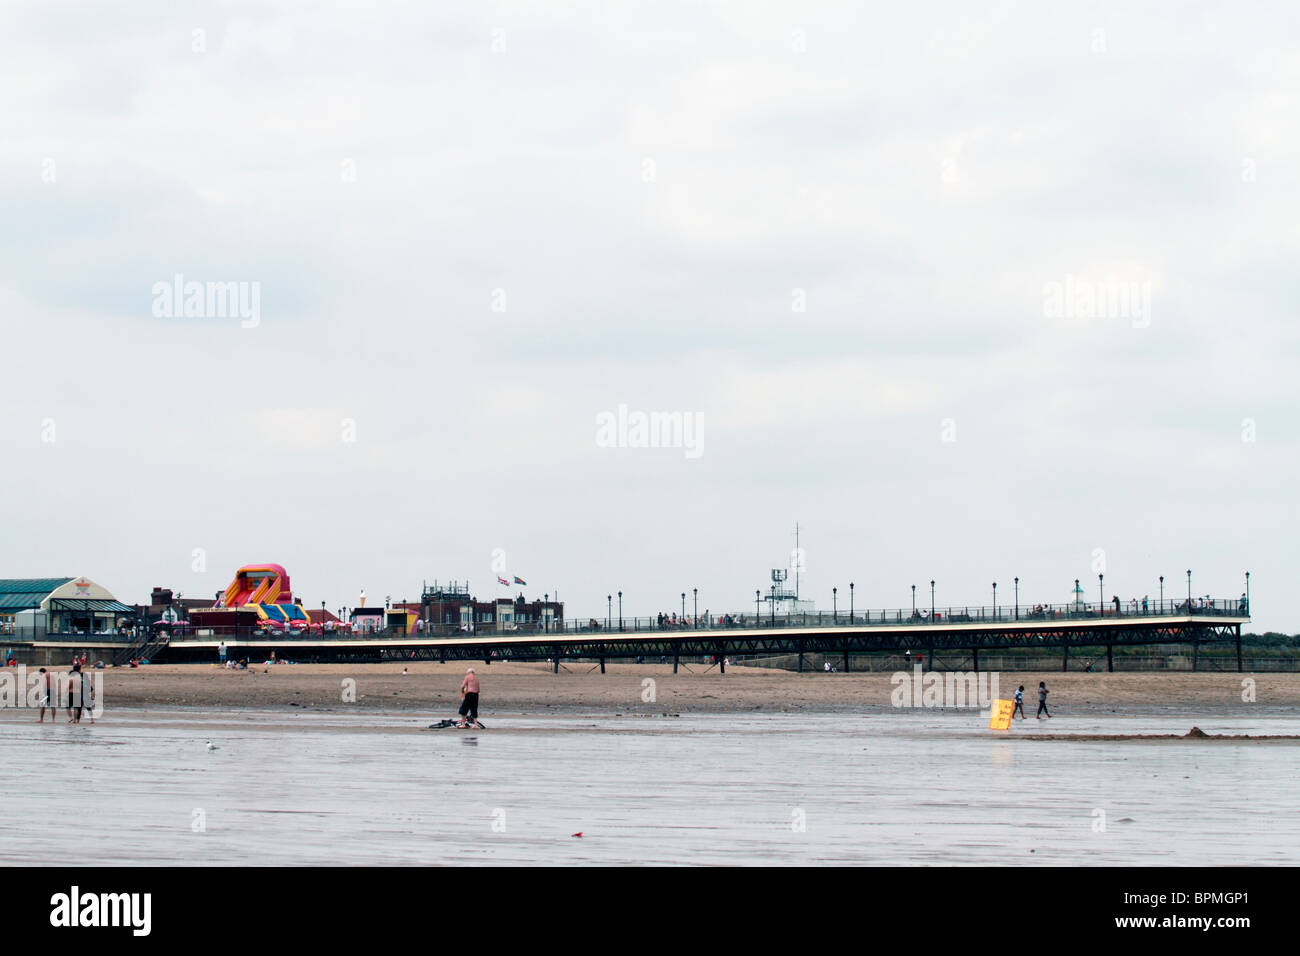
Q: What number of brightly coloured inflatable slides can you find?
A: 1